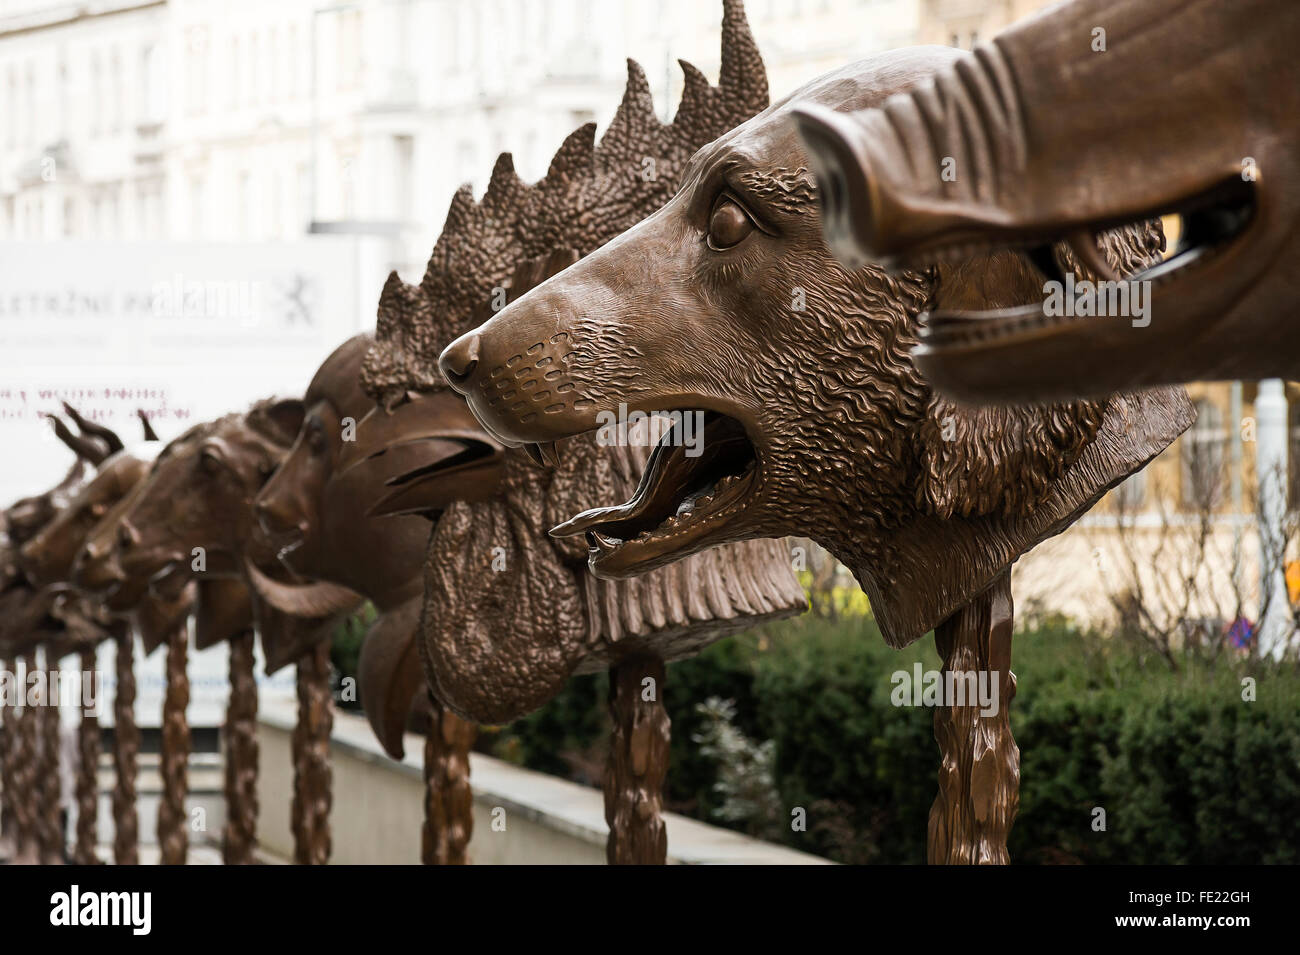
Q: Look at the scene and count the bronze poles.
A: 11